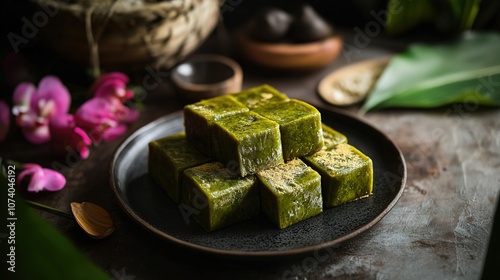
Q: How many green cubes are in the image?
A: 9